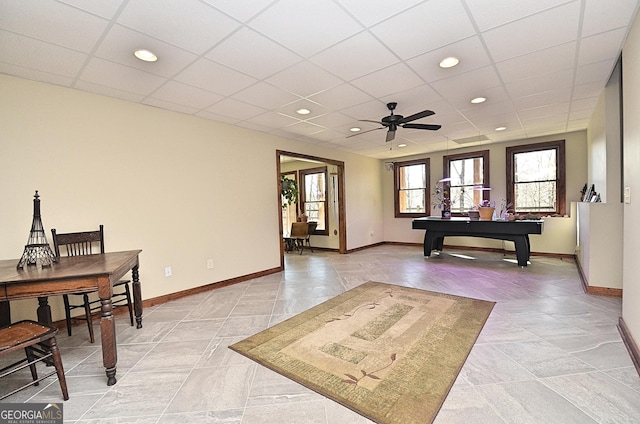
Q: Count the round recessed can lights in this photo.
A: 7